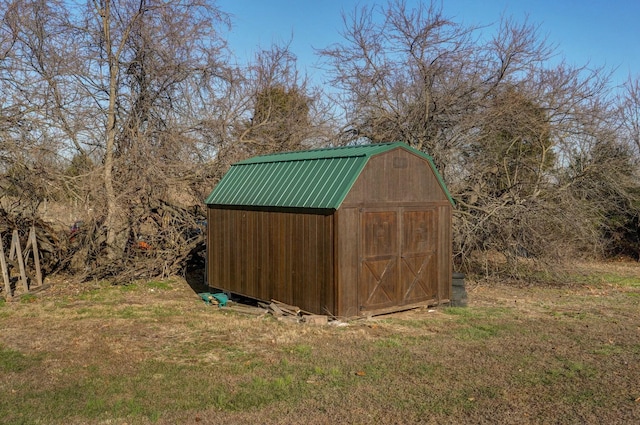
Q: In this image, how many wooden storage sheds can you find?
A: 1